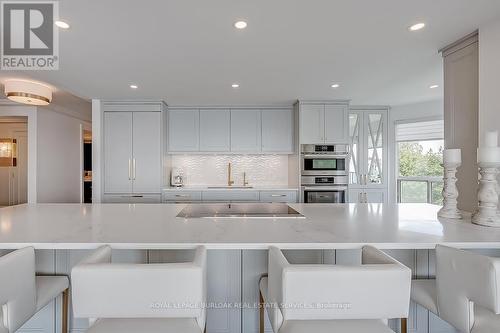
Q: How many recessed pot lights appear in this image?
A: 7